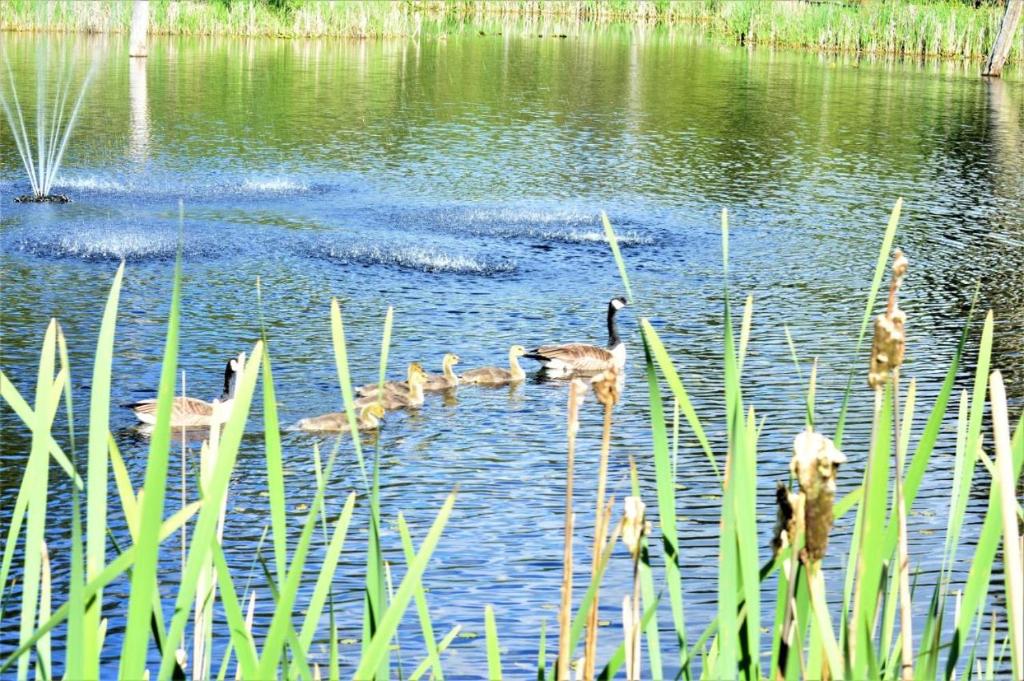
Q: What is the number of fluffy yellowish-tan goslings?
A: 5